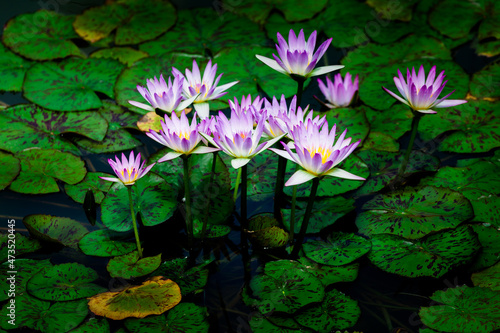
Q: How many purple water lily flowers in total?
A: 13